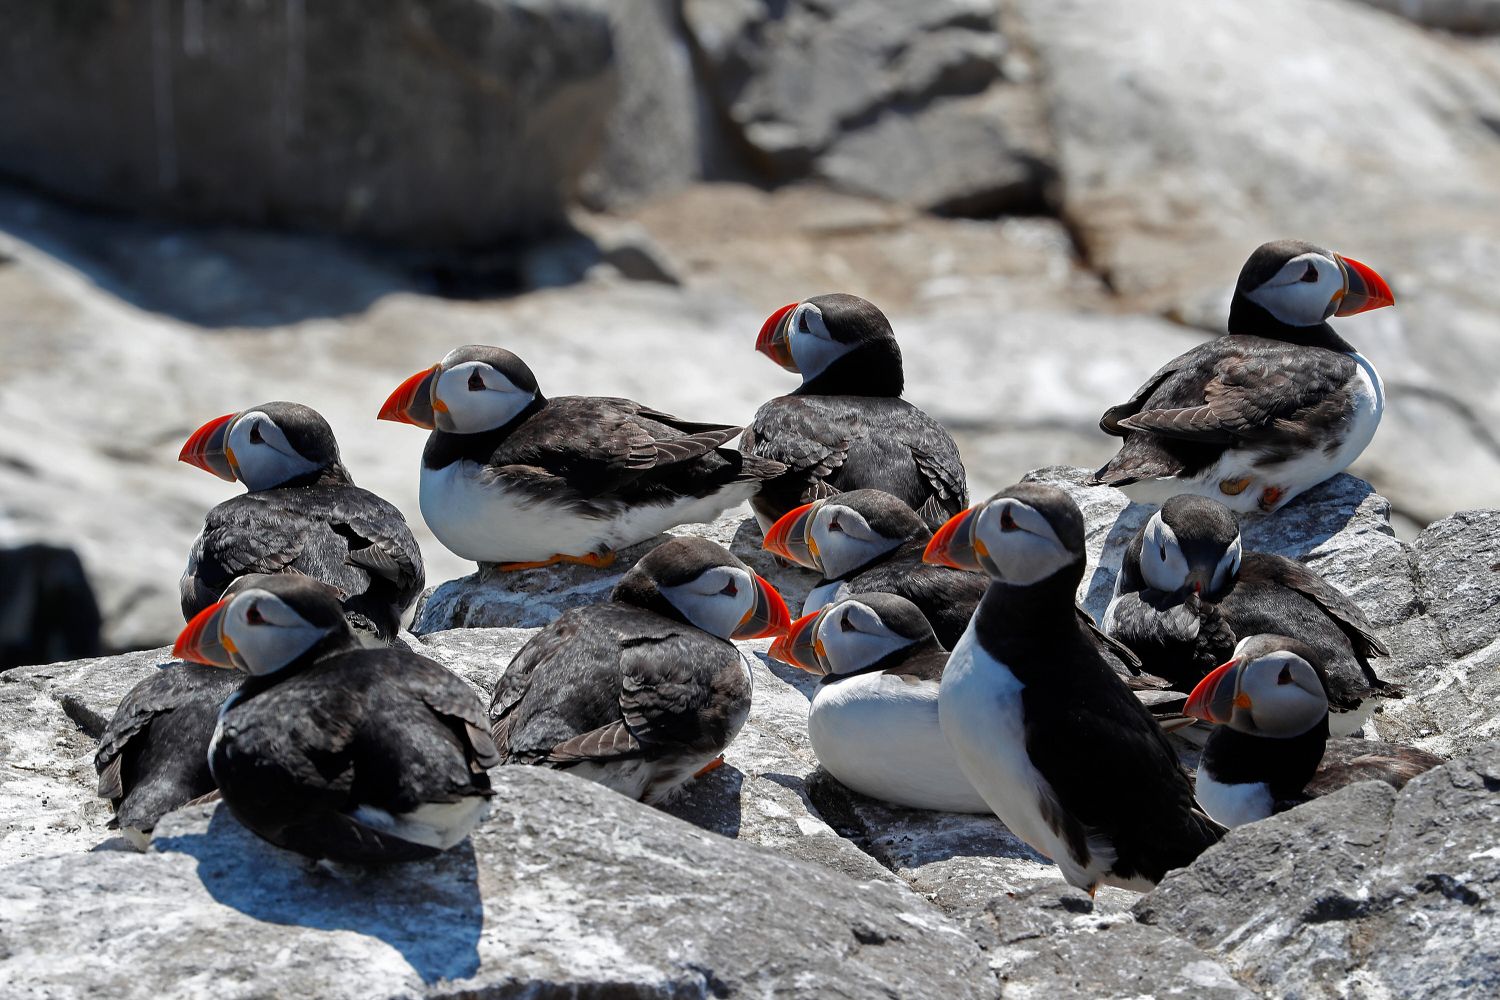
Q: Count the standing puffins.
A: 1